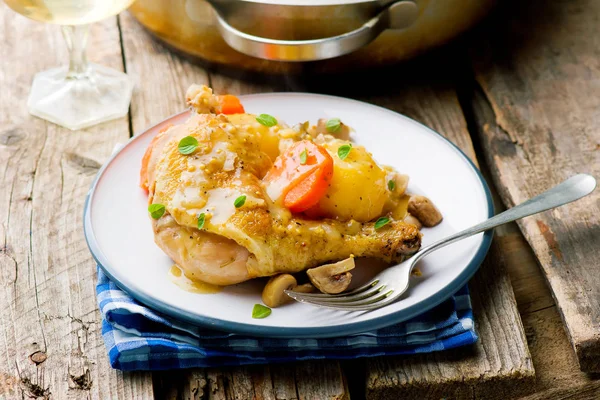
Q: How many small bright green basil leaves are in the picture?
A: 11